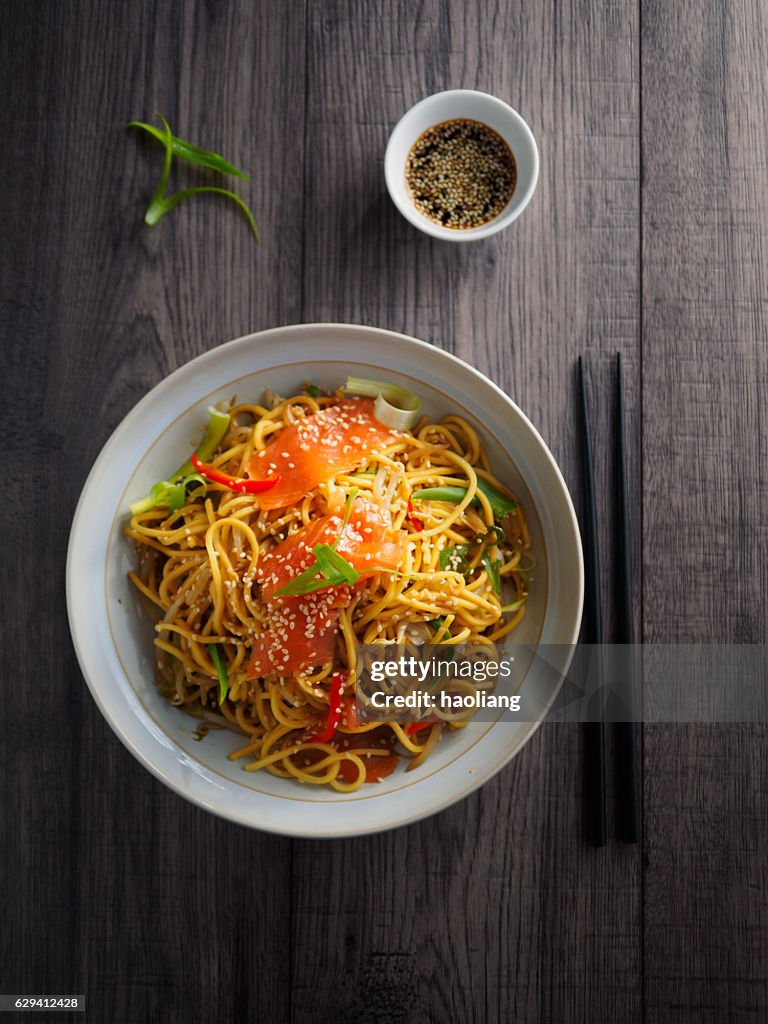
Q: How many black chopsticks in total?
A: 2